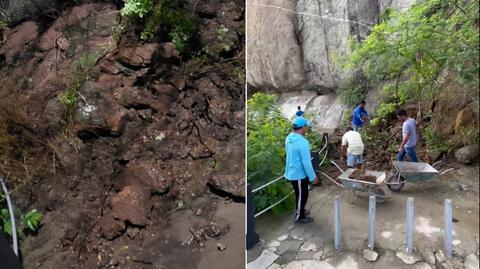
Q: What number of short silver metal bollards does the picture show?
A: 4